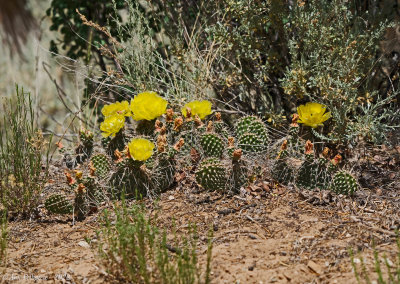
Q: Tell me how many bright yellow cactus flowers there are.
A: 6